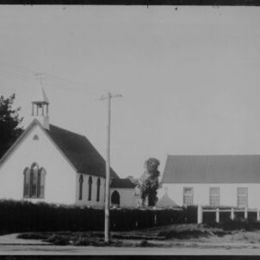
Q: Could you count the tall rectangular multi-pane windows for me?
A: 3